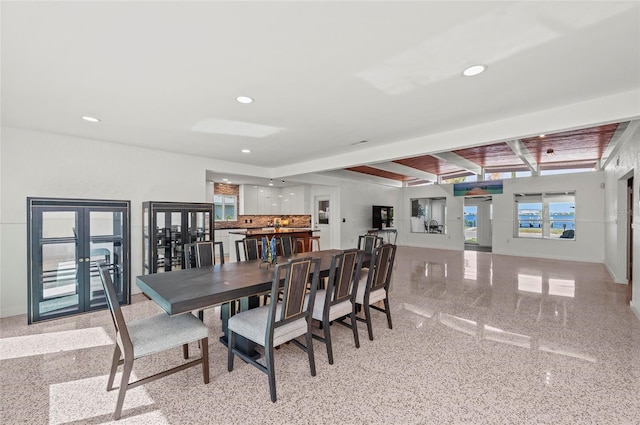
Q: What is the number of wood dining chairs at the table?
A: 8